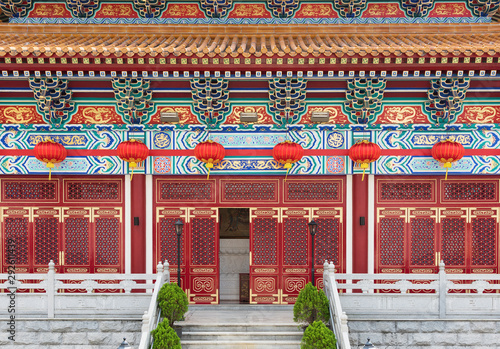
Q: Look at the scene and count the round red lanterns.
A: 6